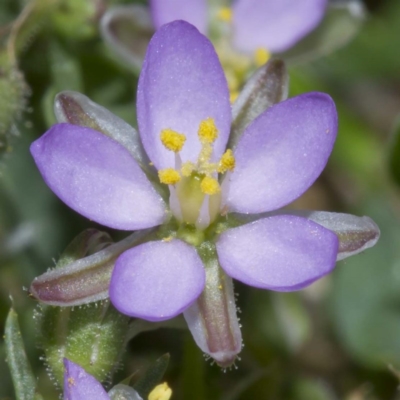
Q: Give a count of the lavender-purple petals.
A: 8